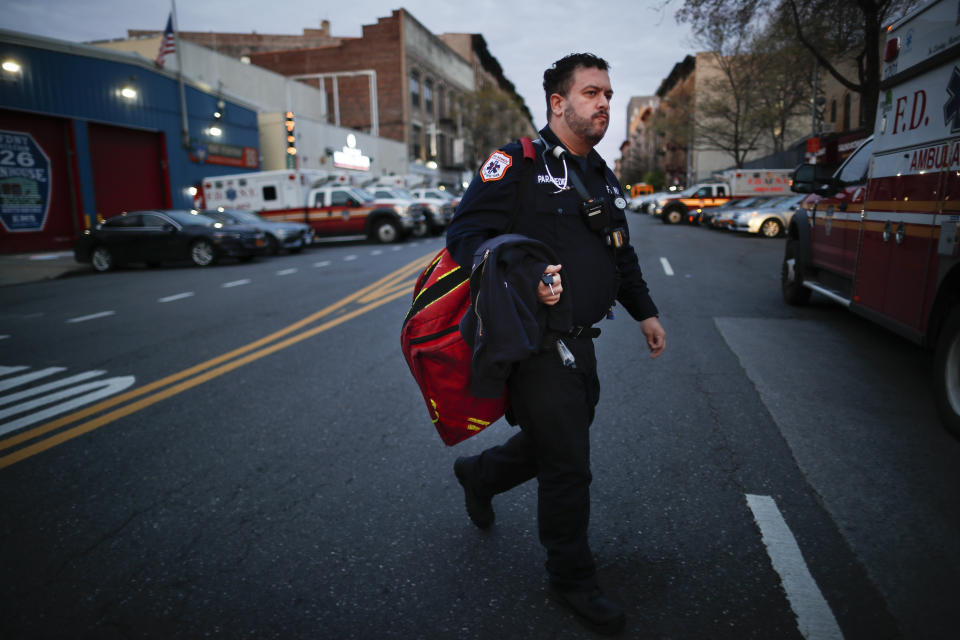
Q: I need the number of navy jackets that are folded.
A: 1